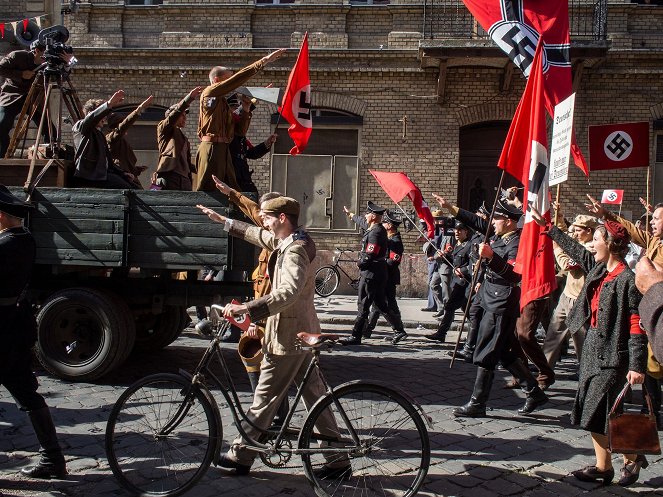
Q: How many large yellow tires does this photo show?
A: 0